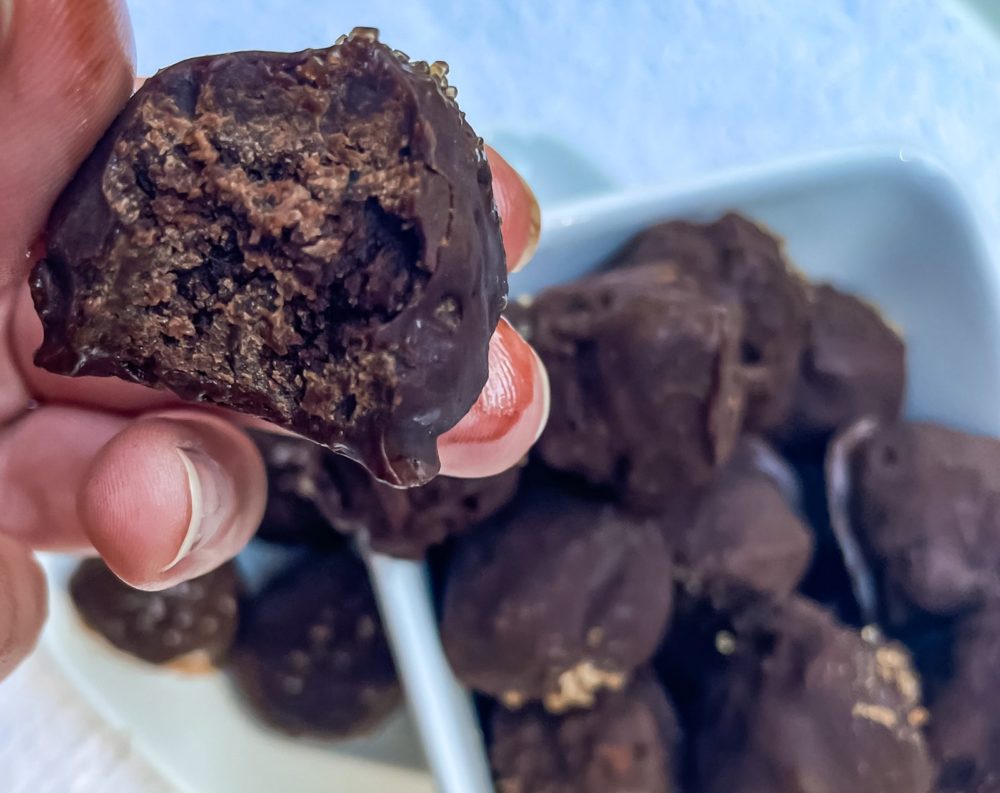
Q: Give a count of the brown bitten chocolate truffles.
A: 1